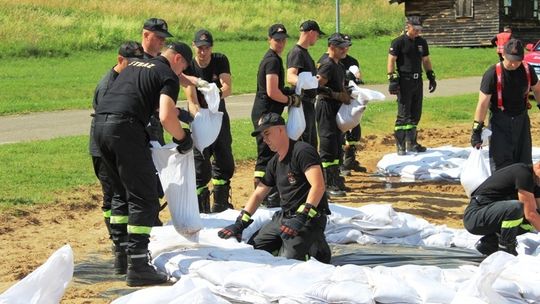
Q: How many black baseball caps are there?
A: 11